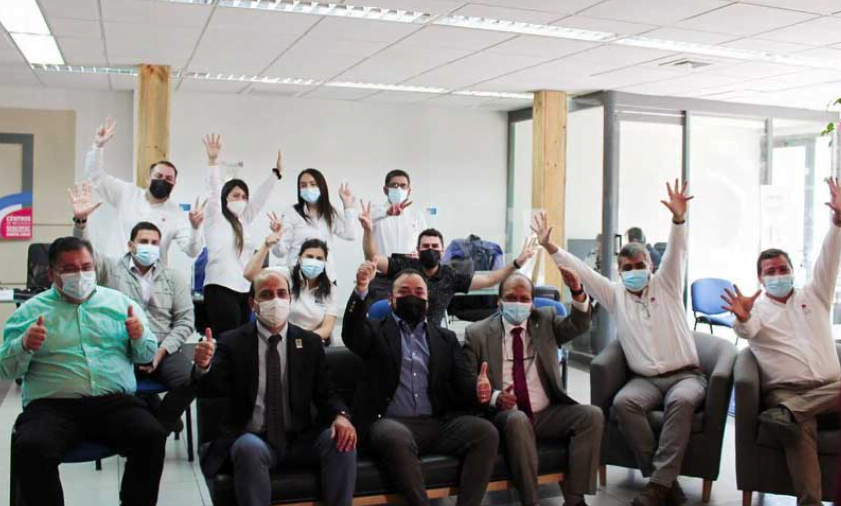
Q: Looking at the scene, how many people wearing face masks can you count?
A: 13